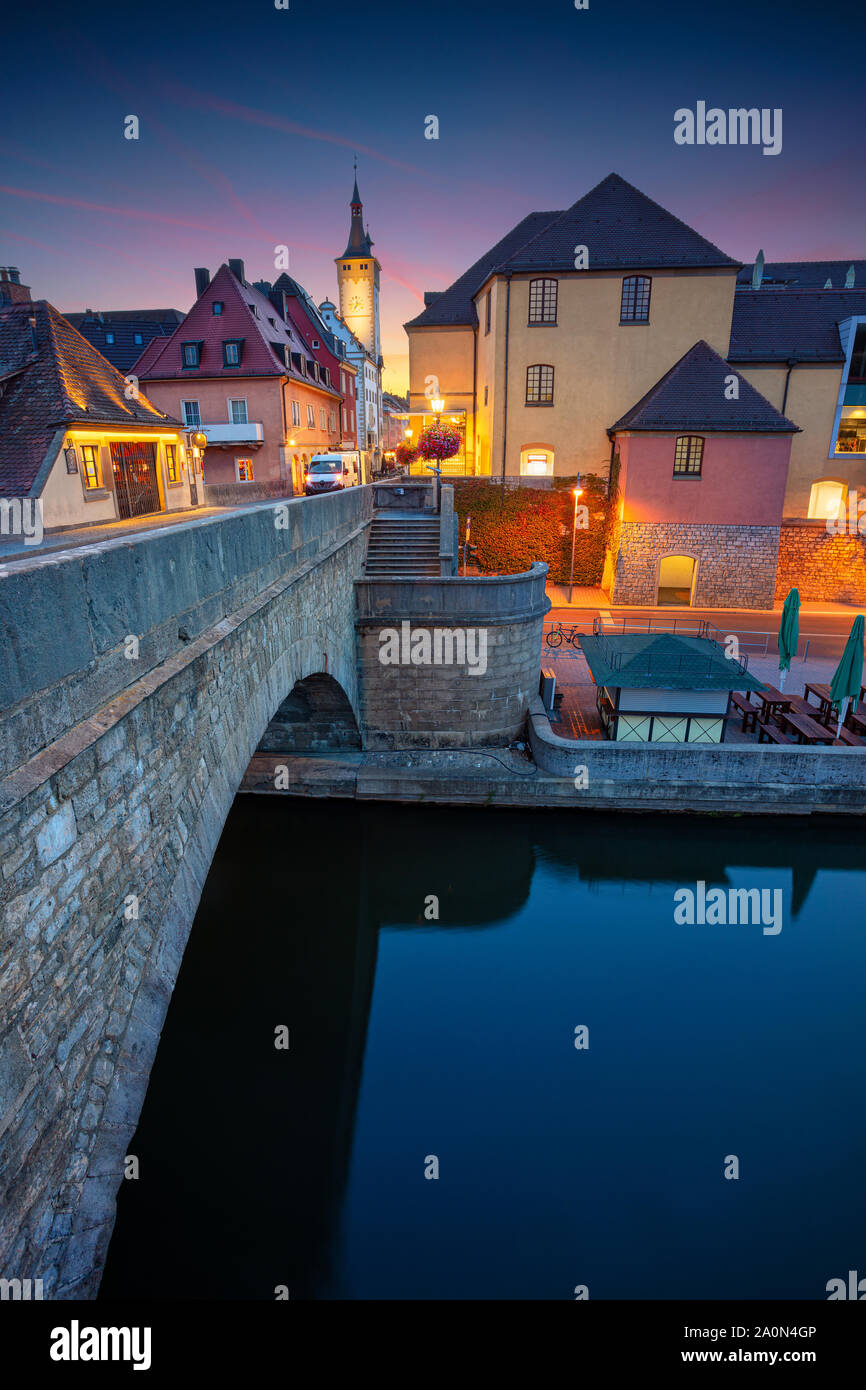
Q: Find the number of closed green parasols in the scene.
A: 2